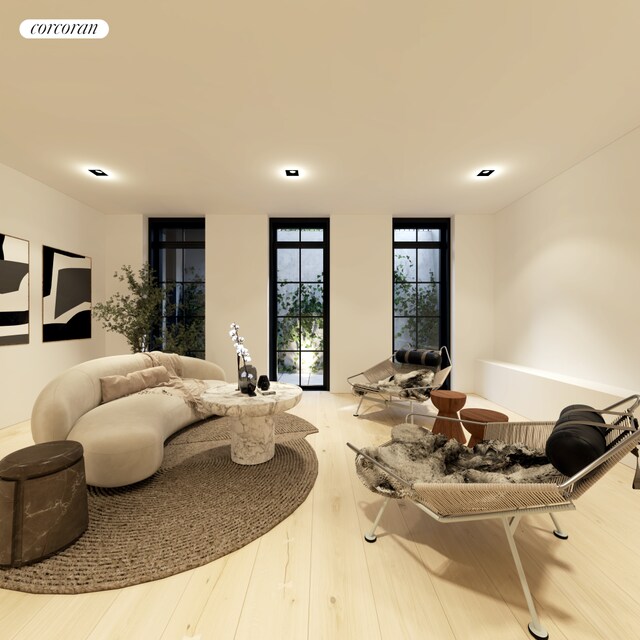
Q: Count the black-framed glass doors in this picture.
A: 3